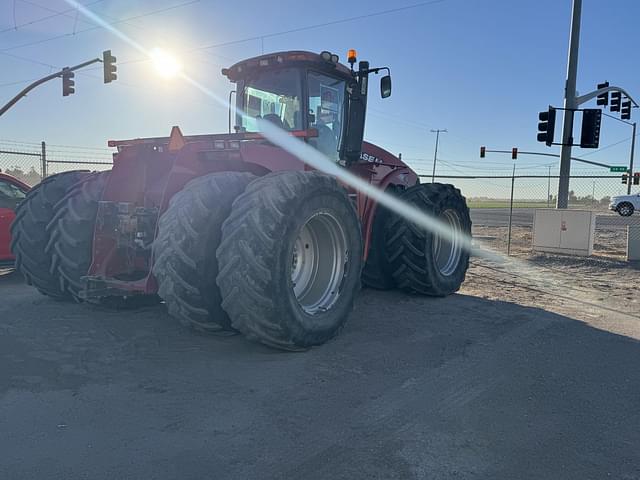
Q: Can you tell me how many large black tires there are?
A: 6